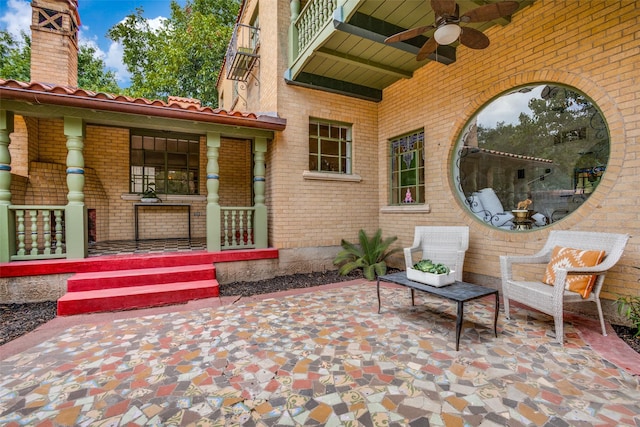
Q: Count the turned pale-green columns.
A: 4